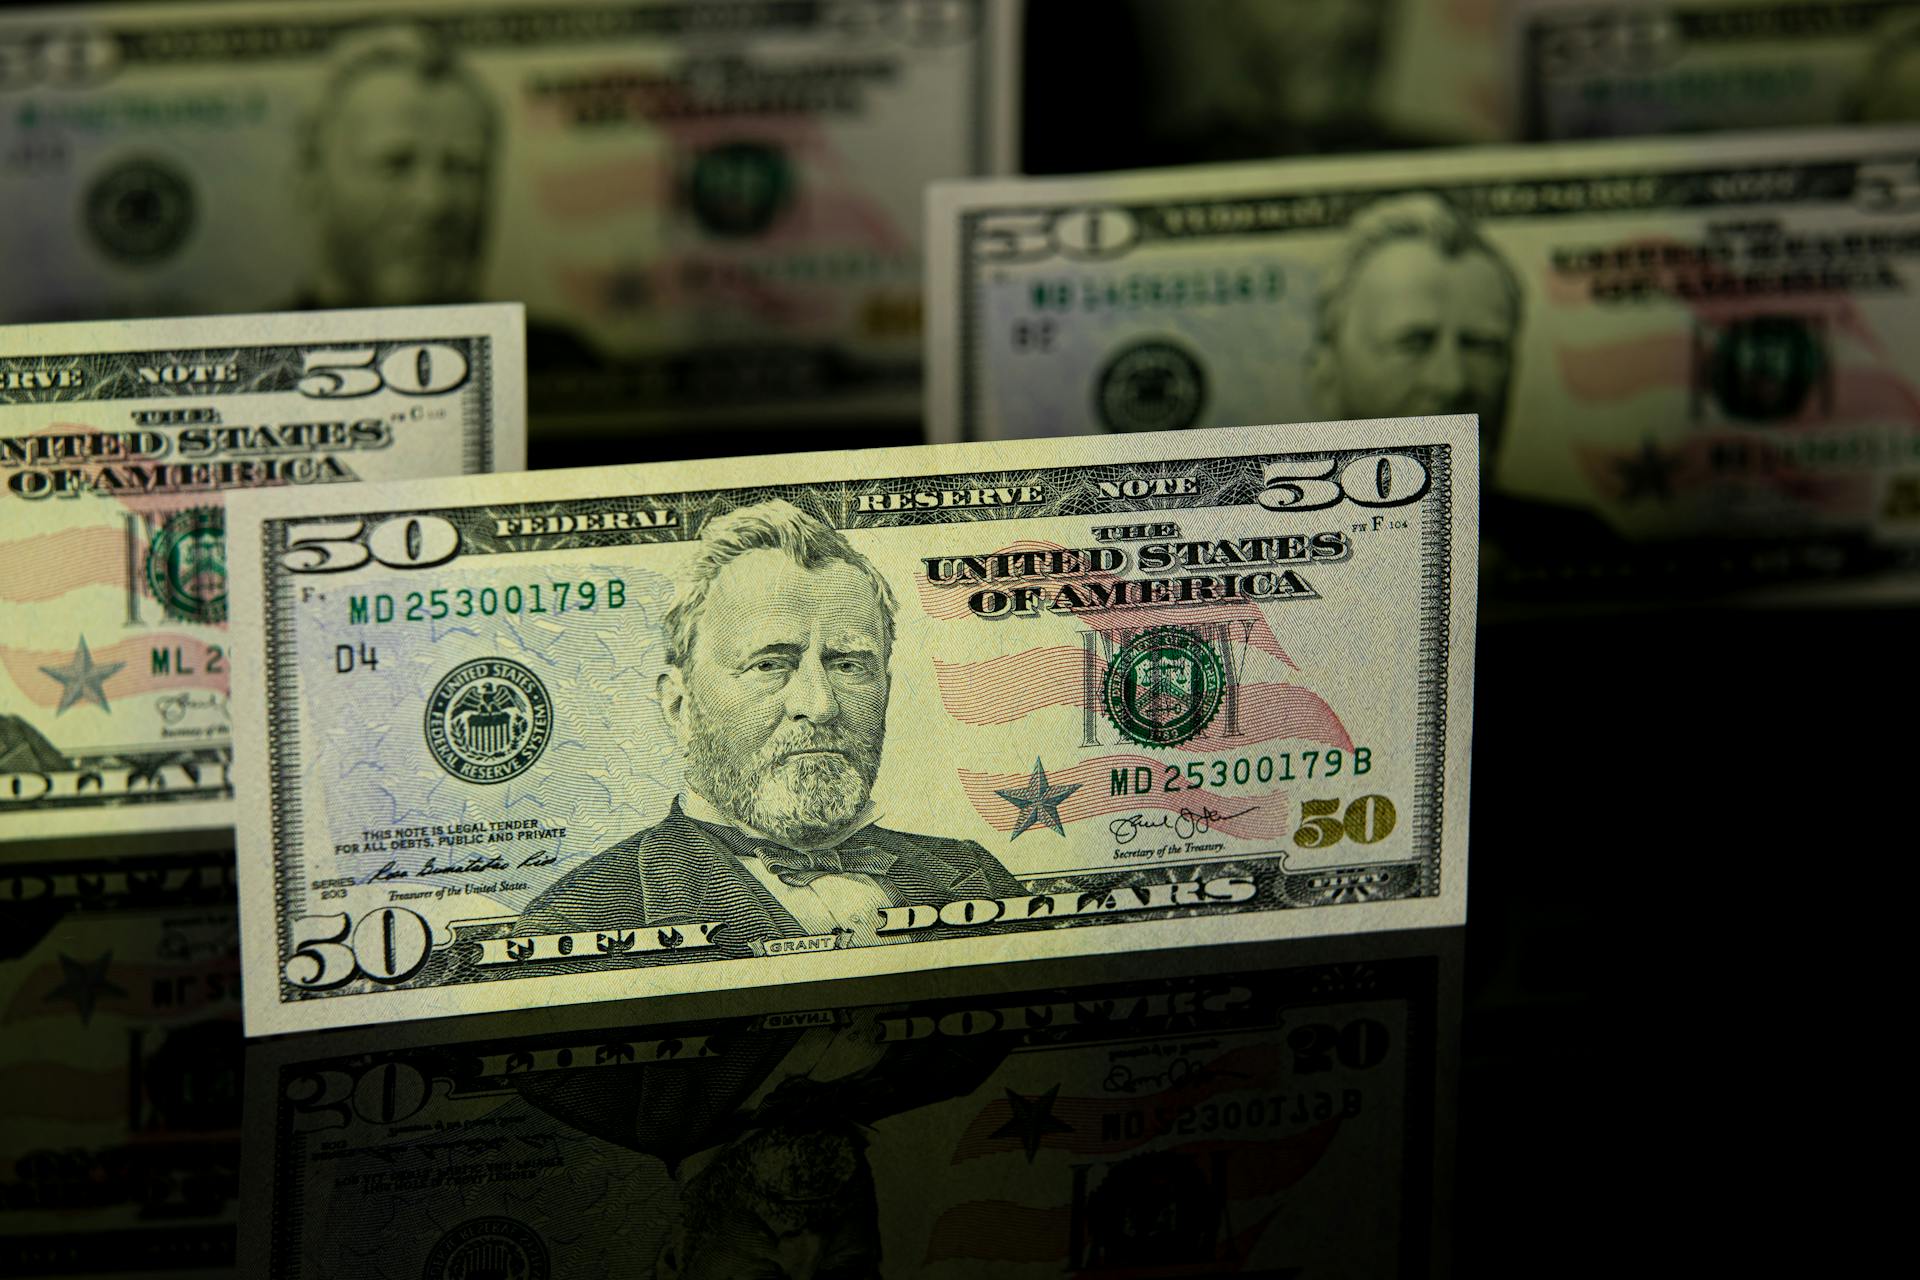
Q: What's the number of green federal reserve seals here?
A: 4